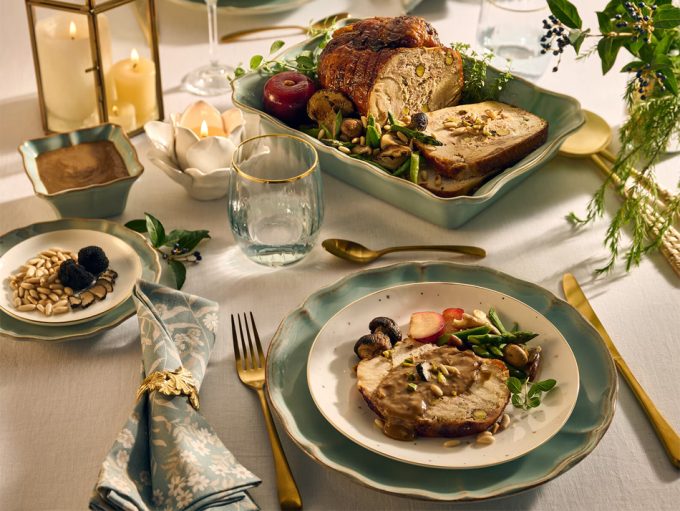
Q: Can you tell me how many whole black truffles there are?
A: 2